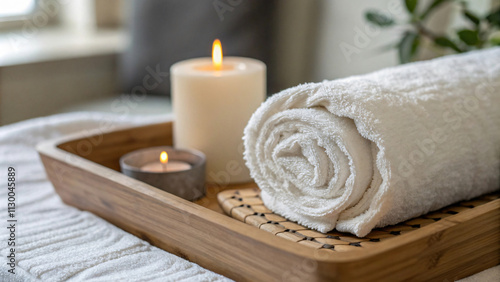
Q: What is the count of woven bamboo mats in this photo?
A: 1